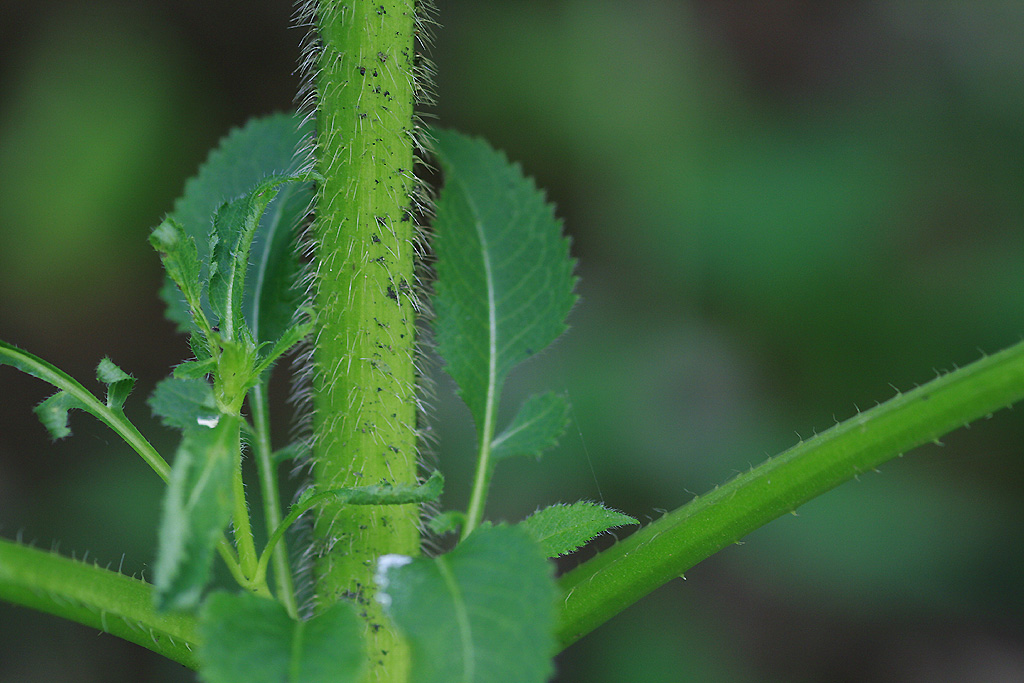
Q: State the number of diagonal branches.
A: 2